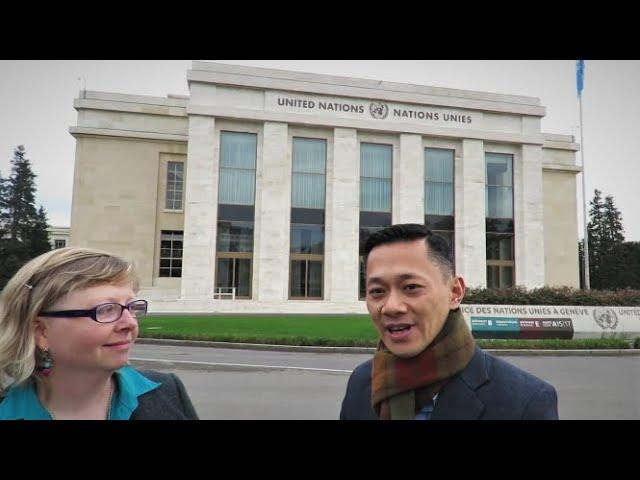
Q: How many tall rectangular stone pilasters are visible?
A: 6